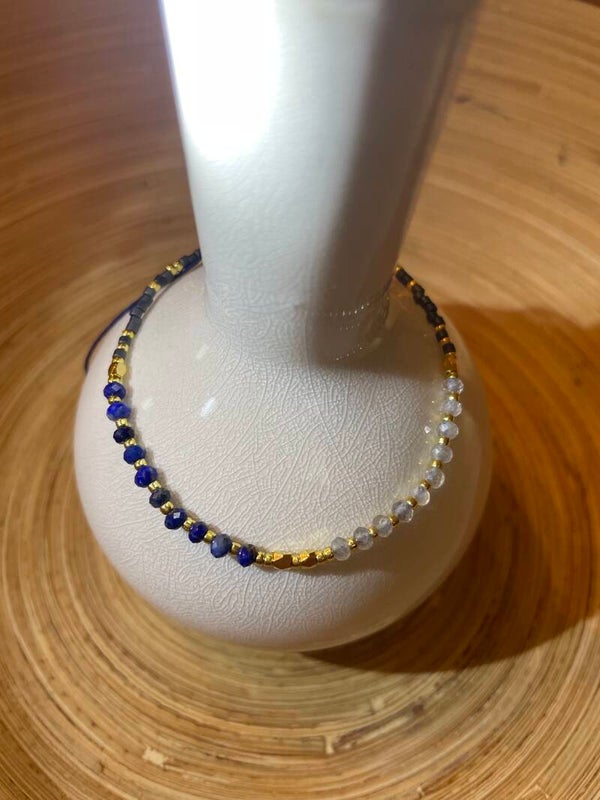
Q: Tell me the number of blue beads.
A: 10